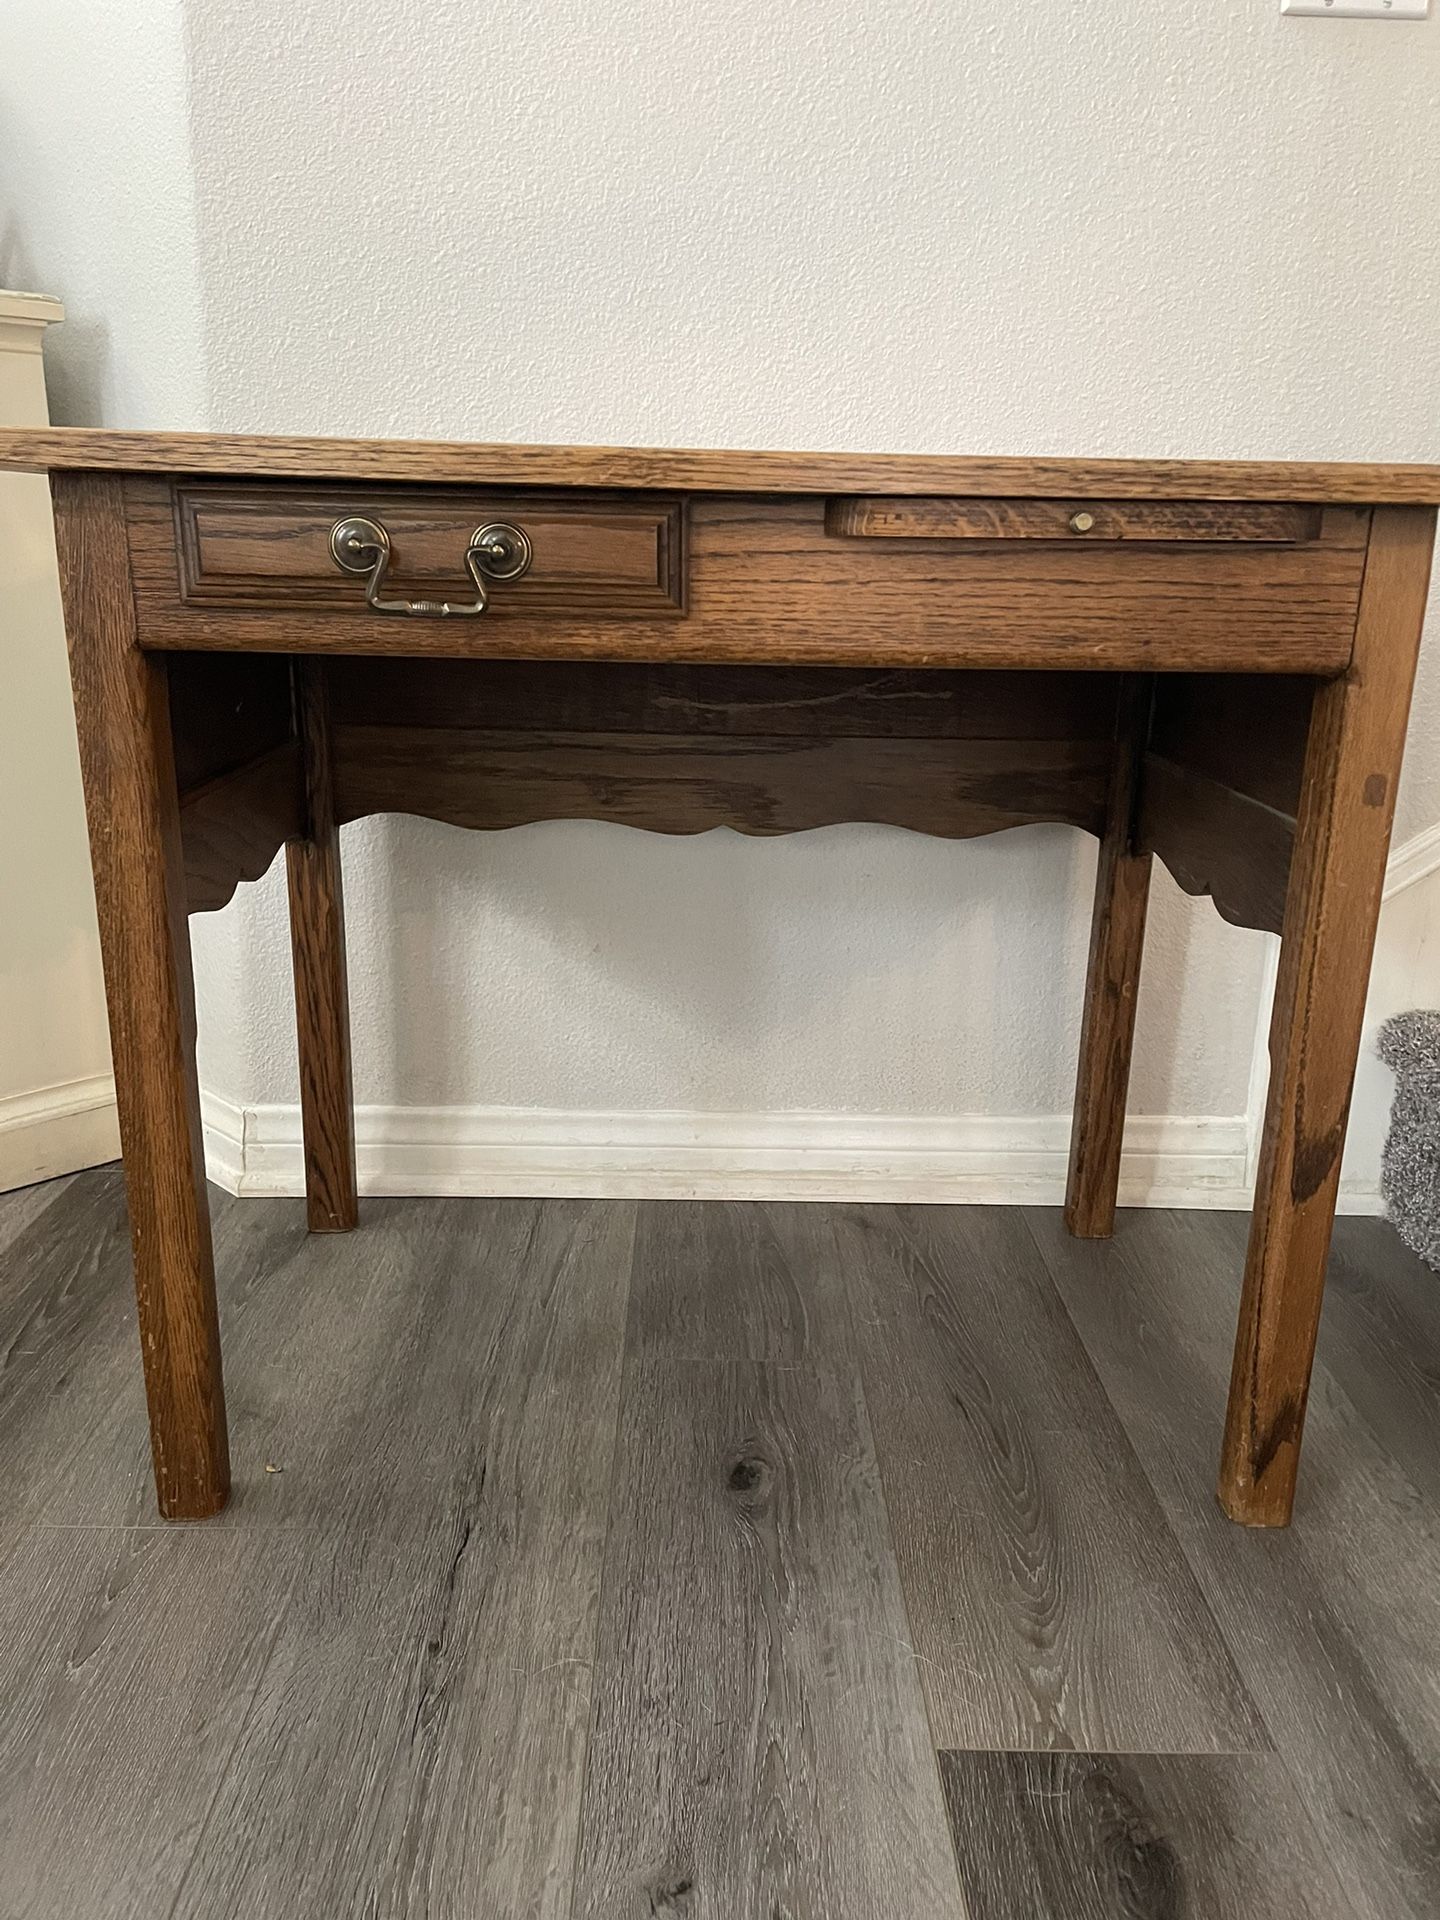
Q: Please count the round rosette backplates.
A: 2